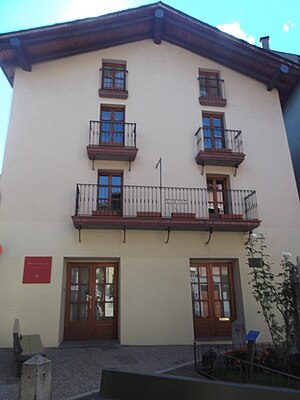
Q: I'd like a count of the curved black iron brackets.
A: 9